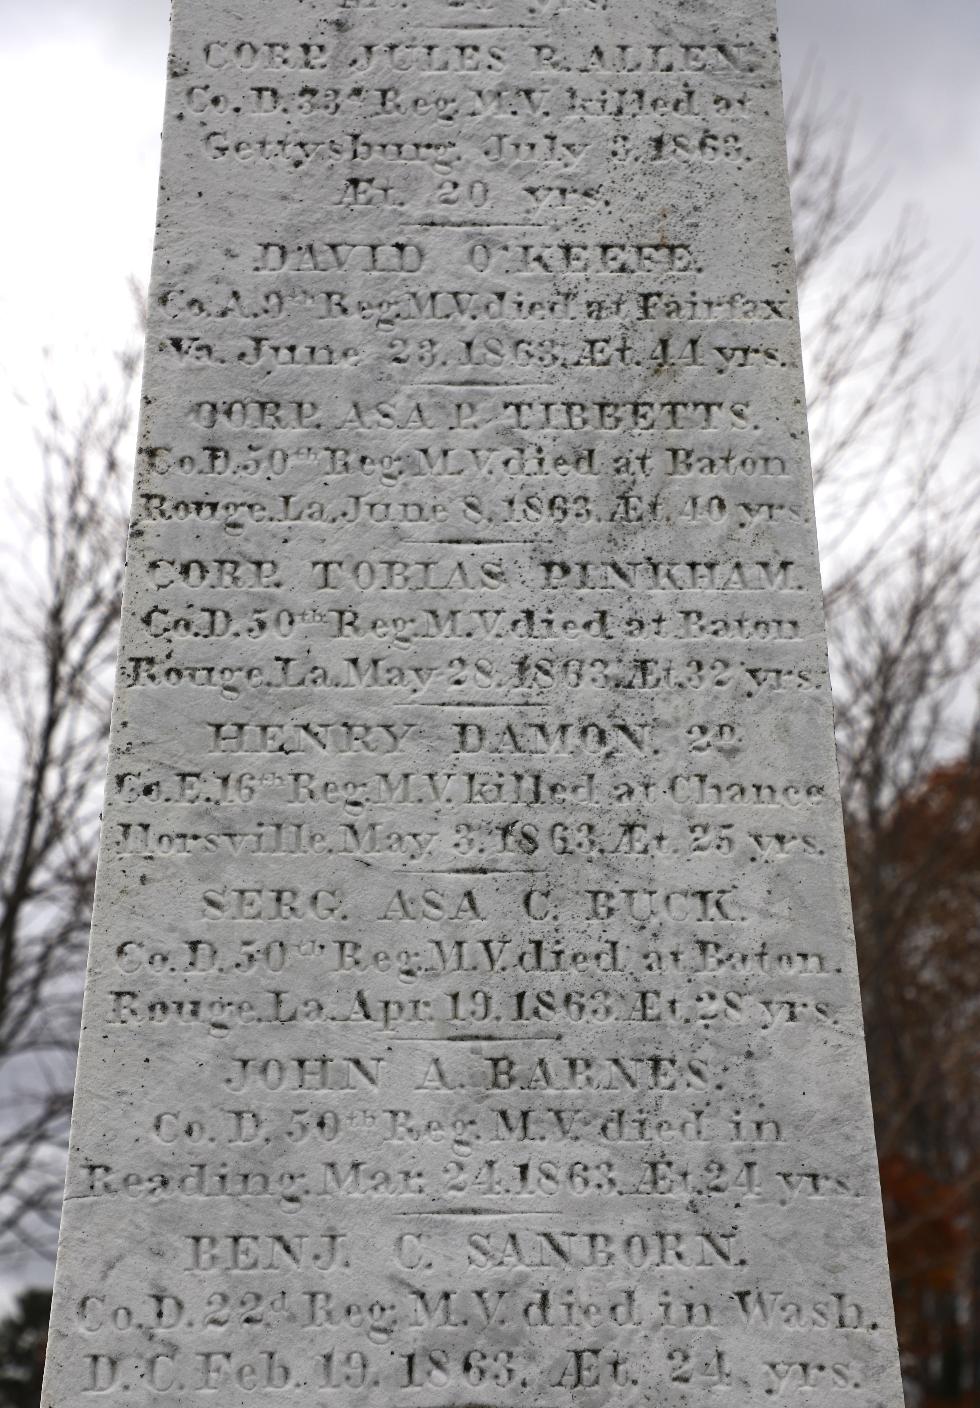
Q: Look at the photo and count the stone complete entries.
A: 8